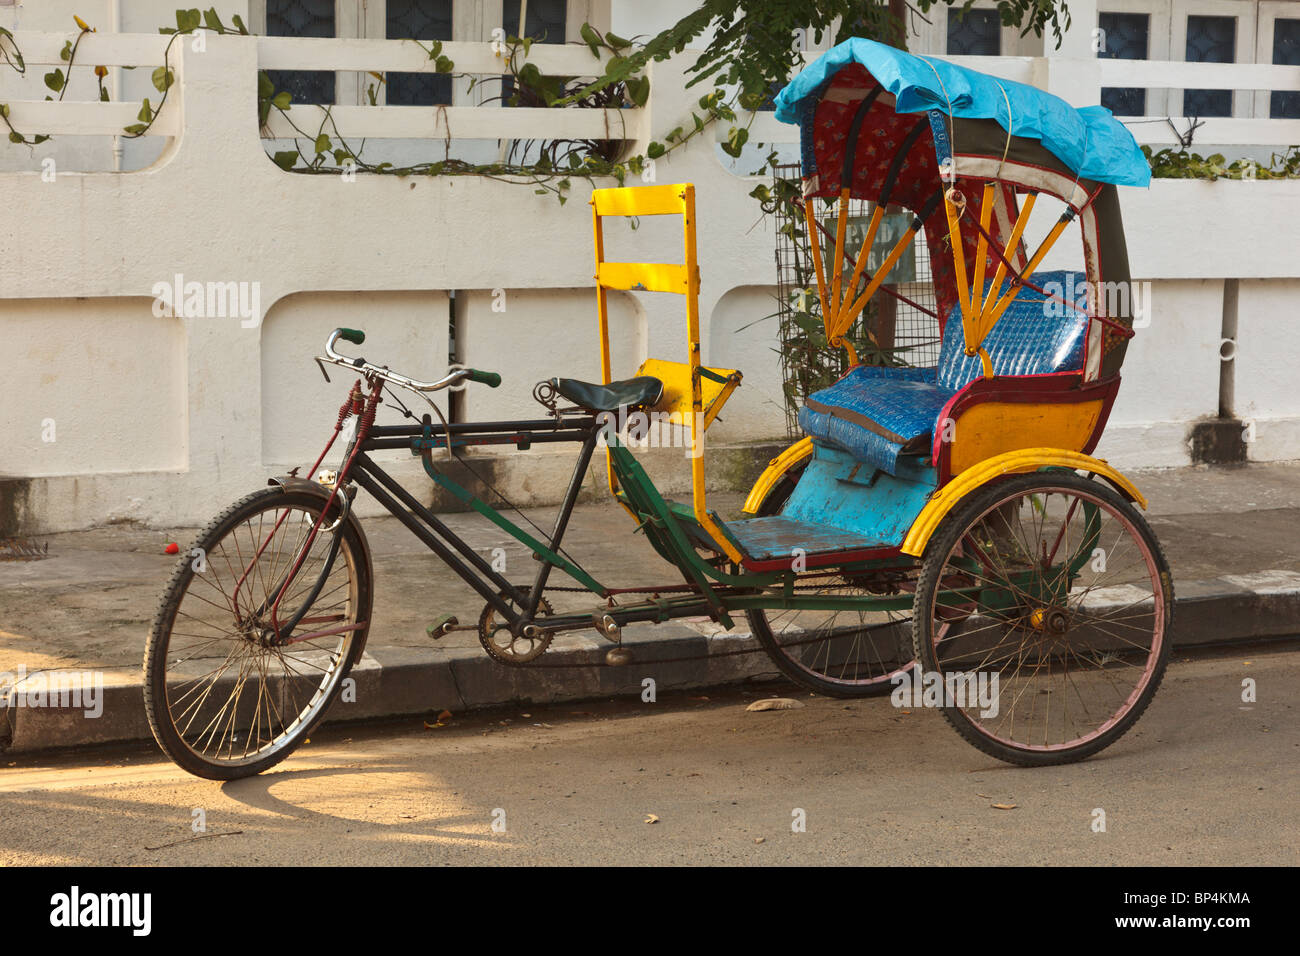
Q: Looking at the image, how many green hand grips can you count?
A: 2